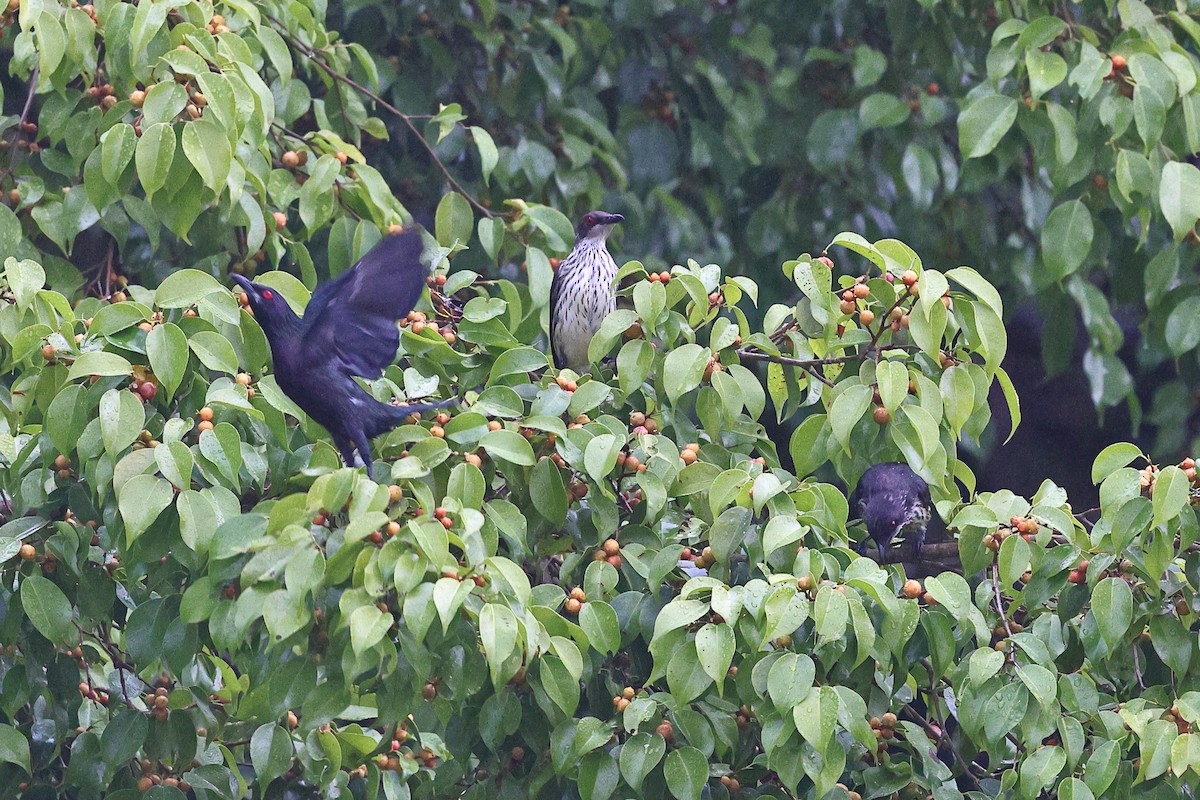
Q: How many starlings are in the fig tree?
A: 3